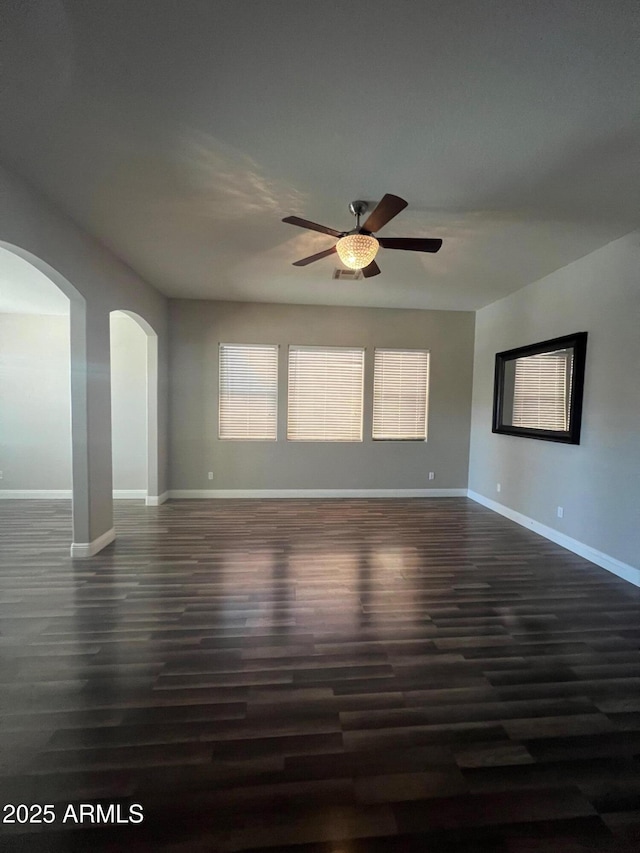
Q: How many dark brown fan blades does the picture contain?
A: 5